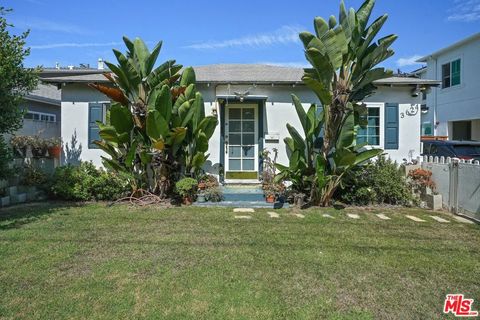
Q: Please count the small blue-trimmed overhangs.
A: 1